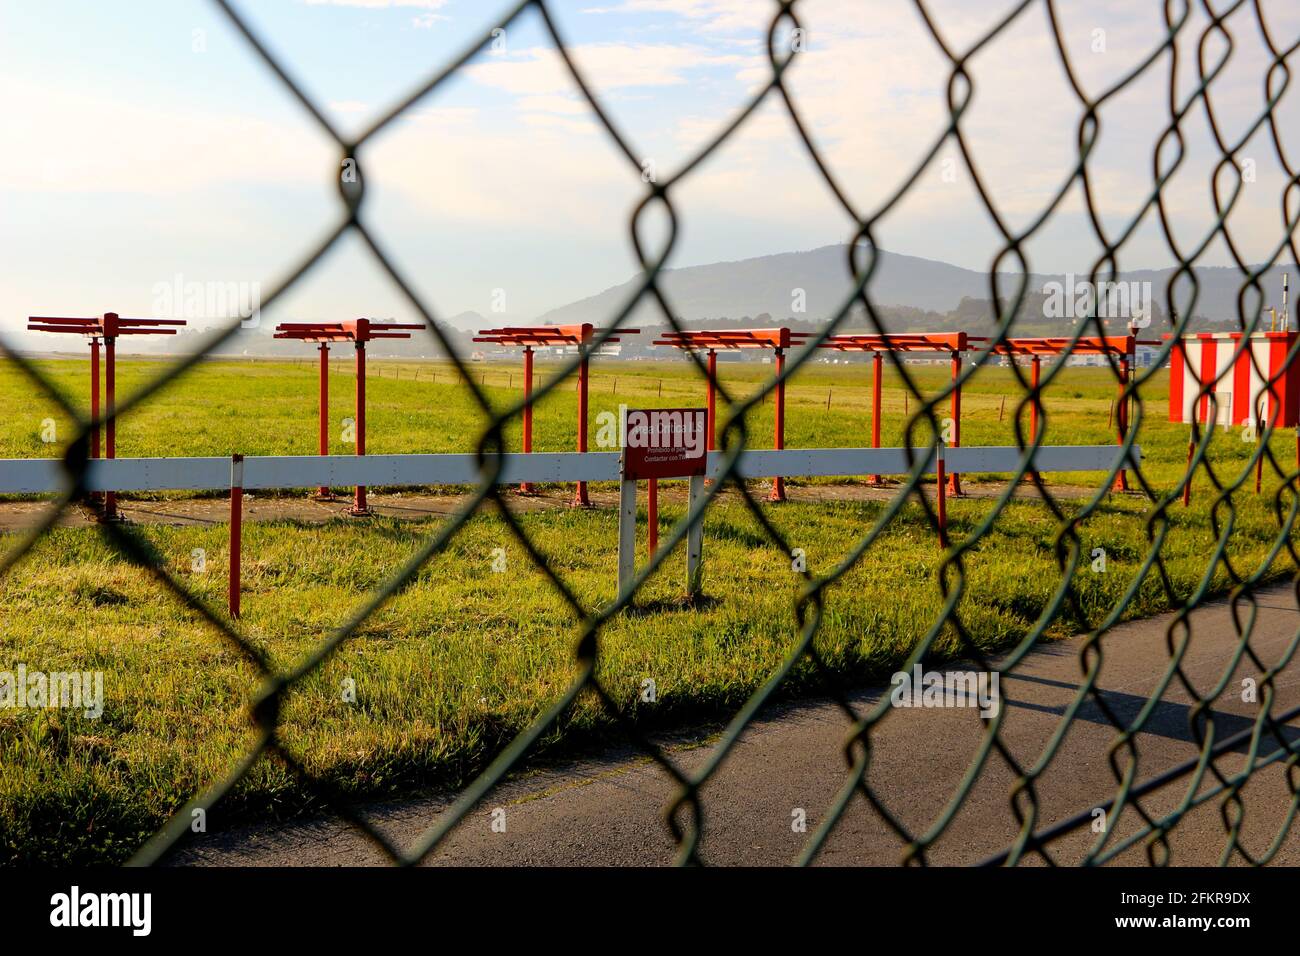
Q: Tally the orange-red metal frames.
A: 6